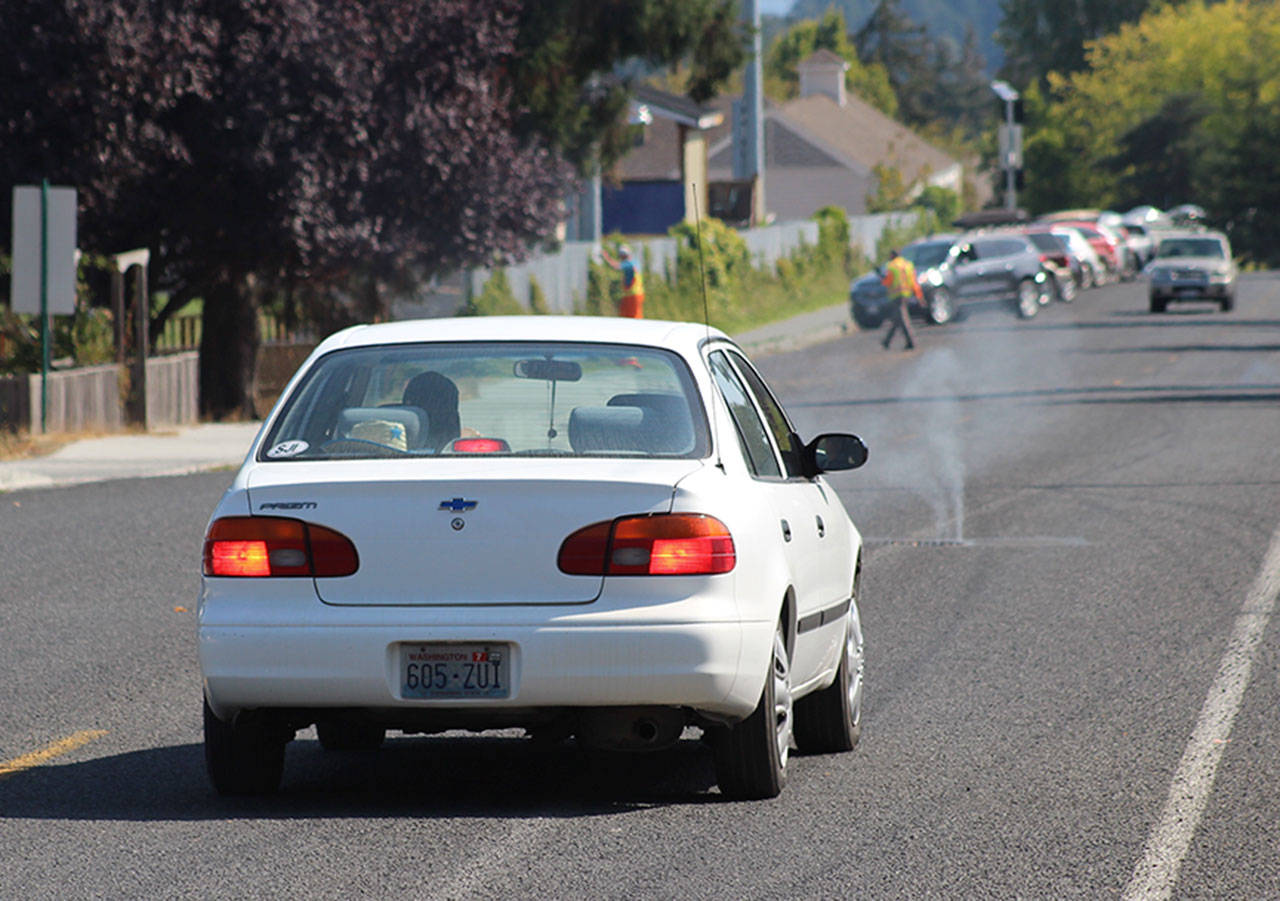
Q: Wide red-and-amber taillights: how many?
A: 2